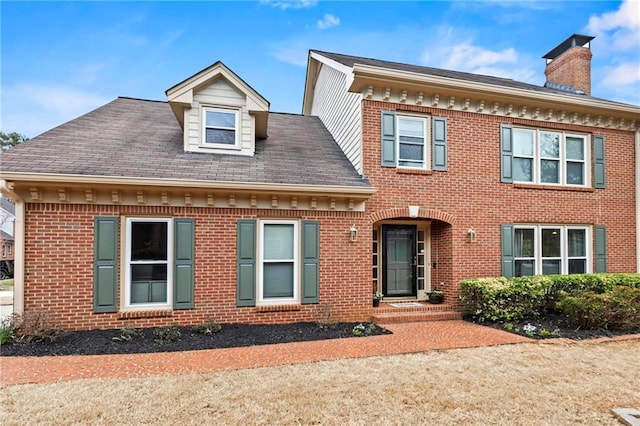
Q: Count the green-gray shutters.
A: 10